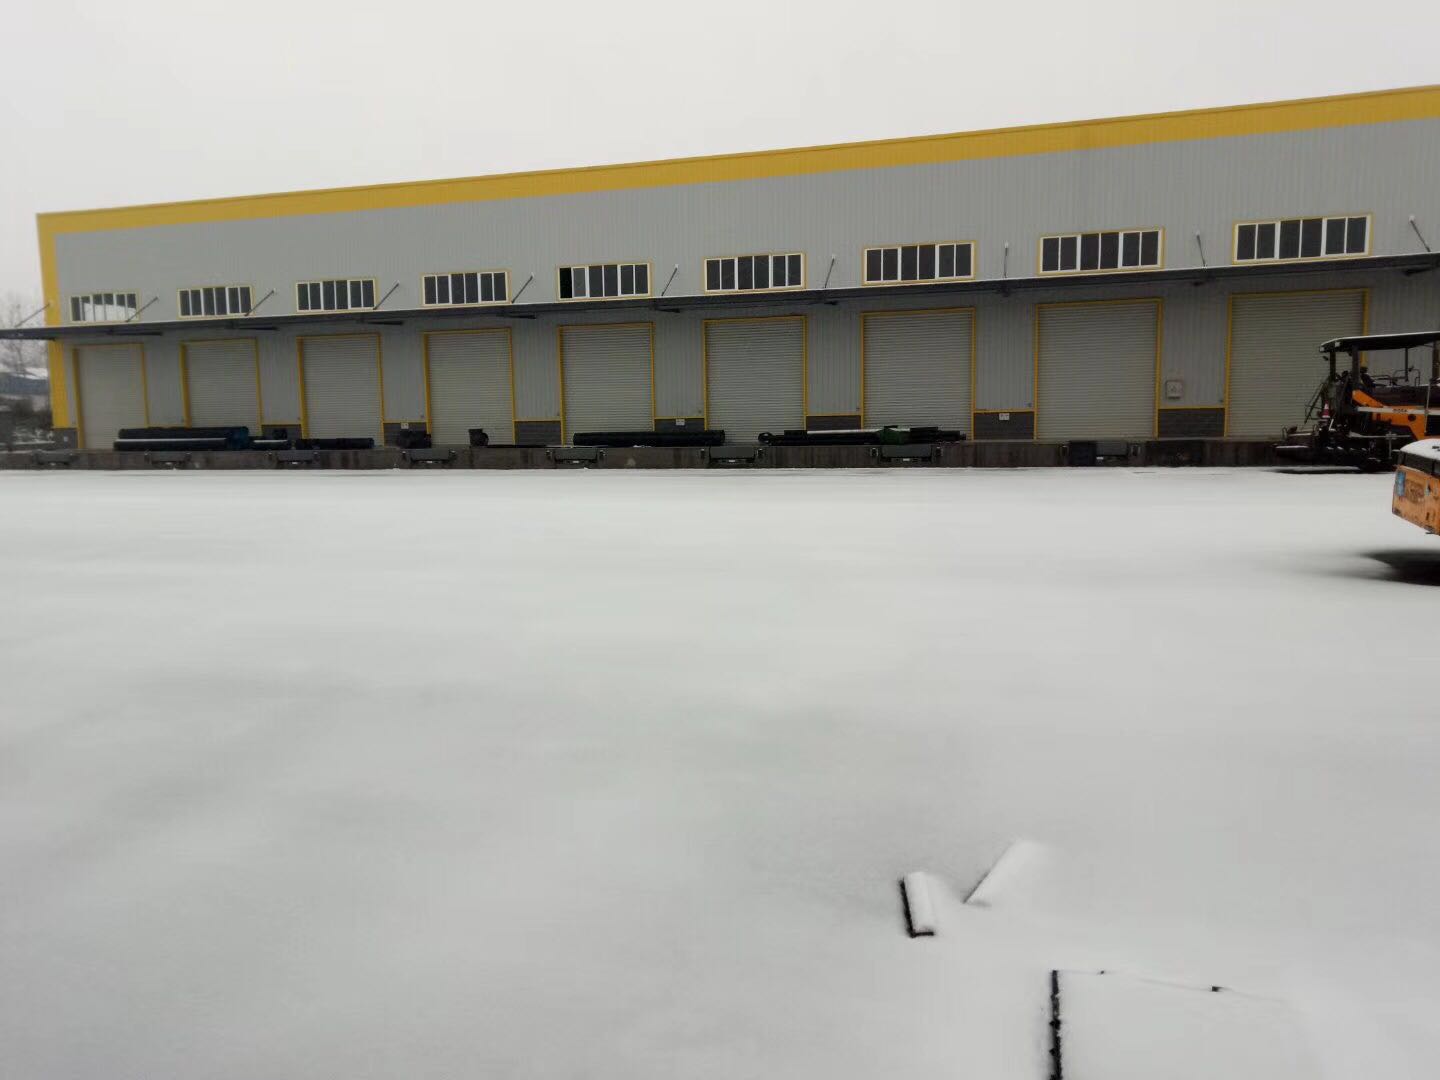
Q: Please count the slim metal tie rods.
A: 10